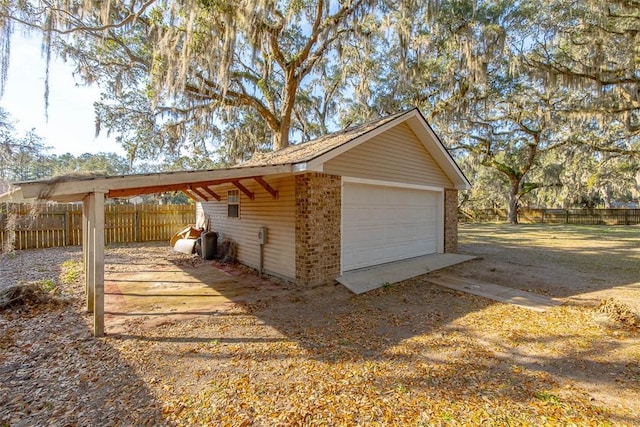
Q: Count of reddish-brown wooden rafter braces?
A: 5